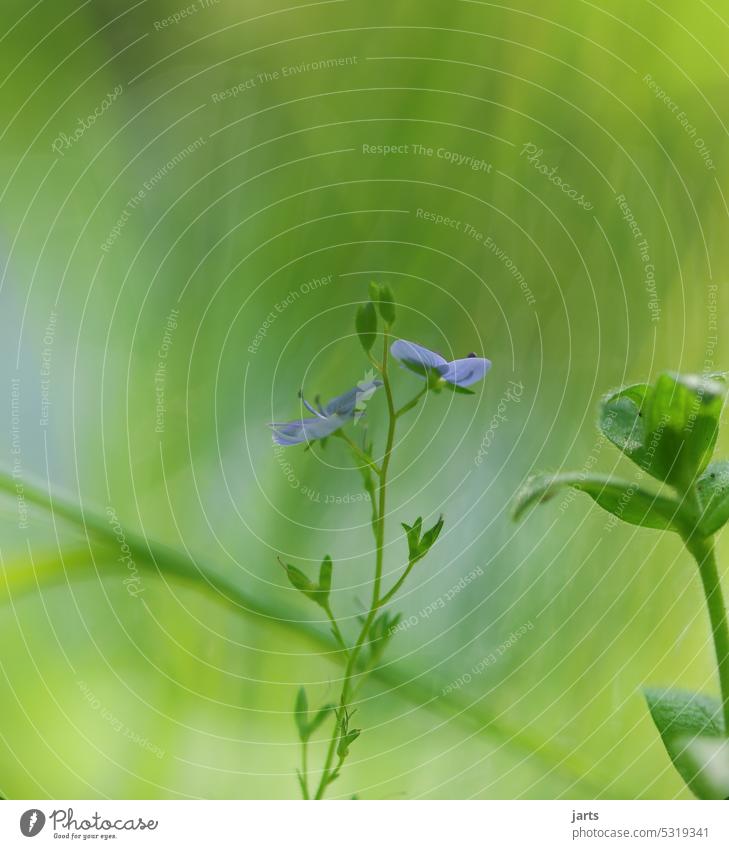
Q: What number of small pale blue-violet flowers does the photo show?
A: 2